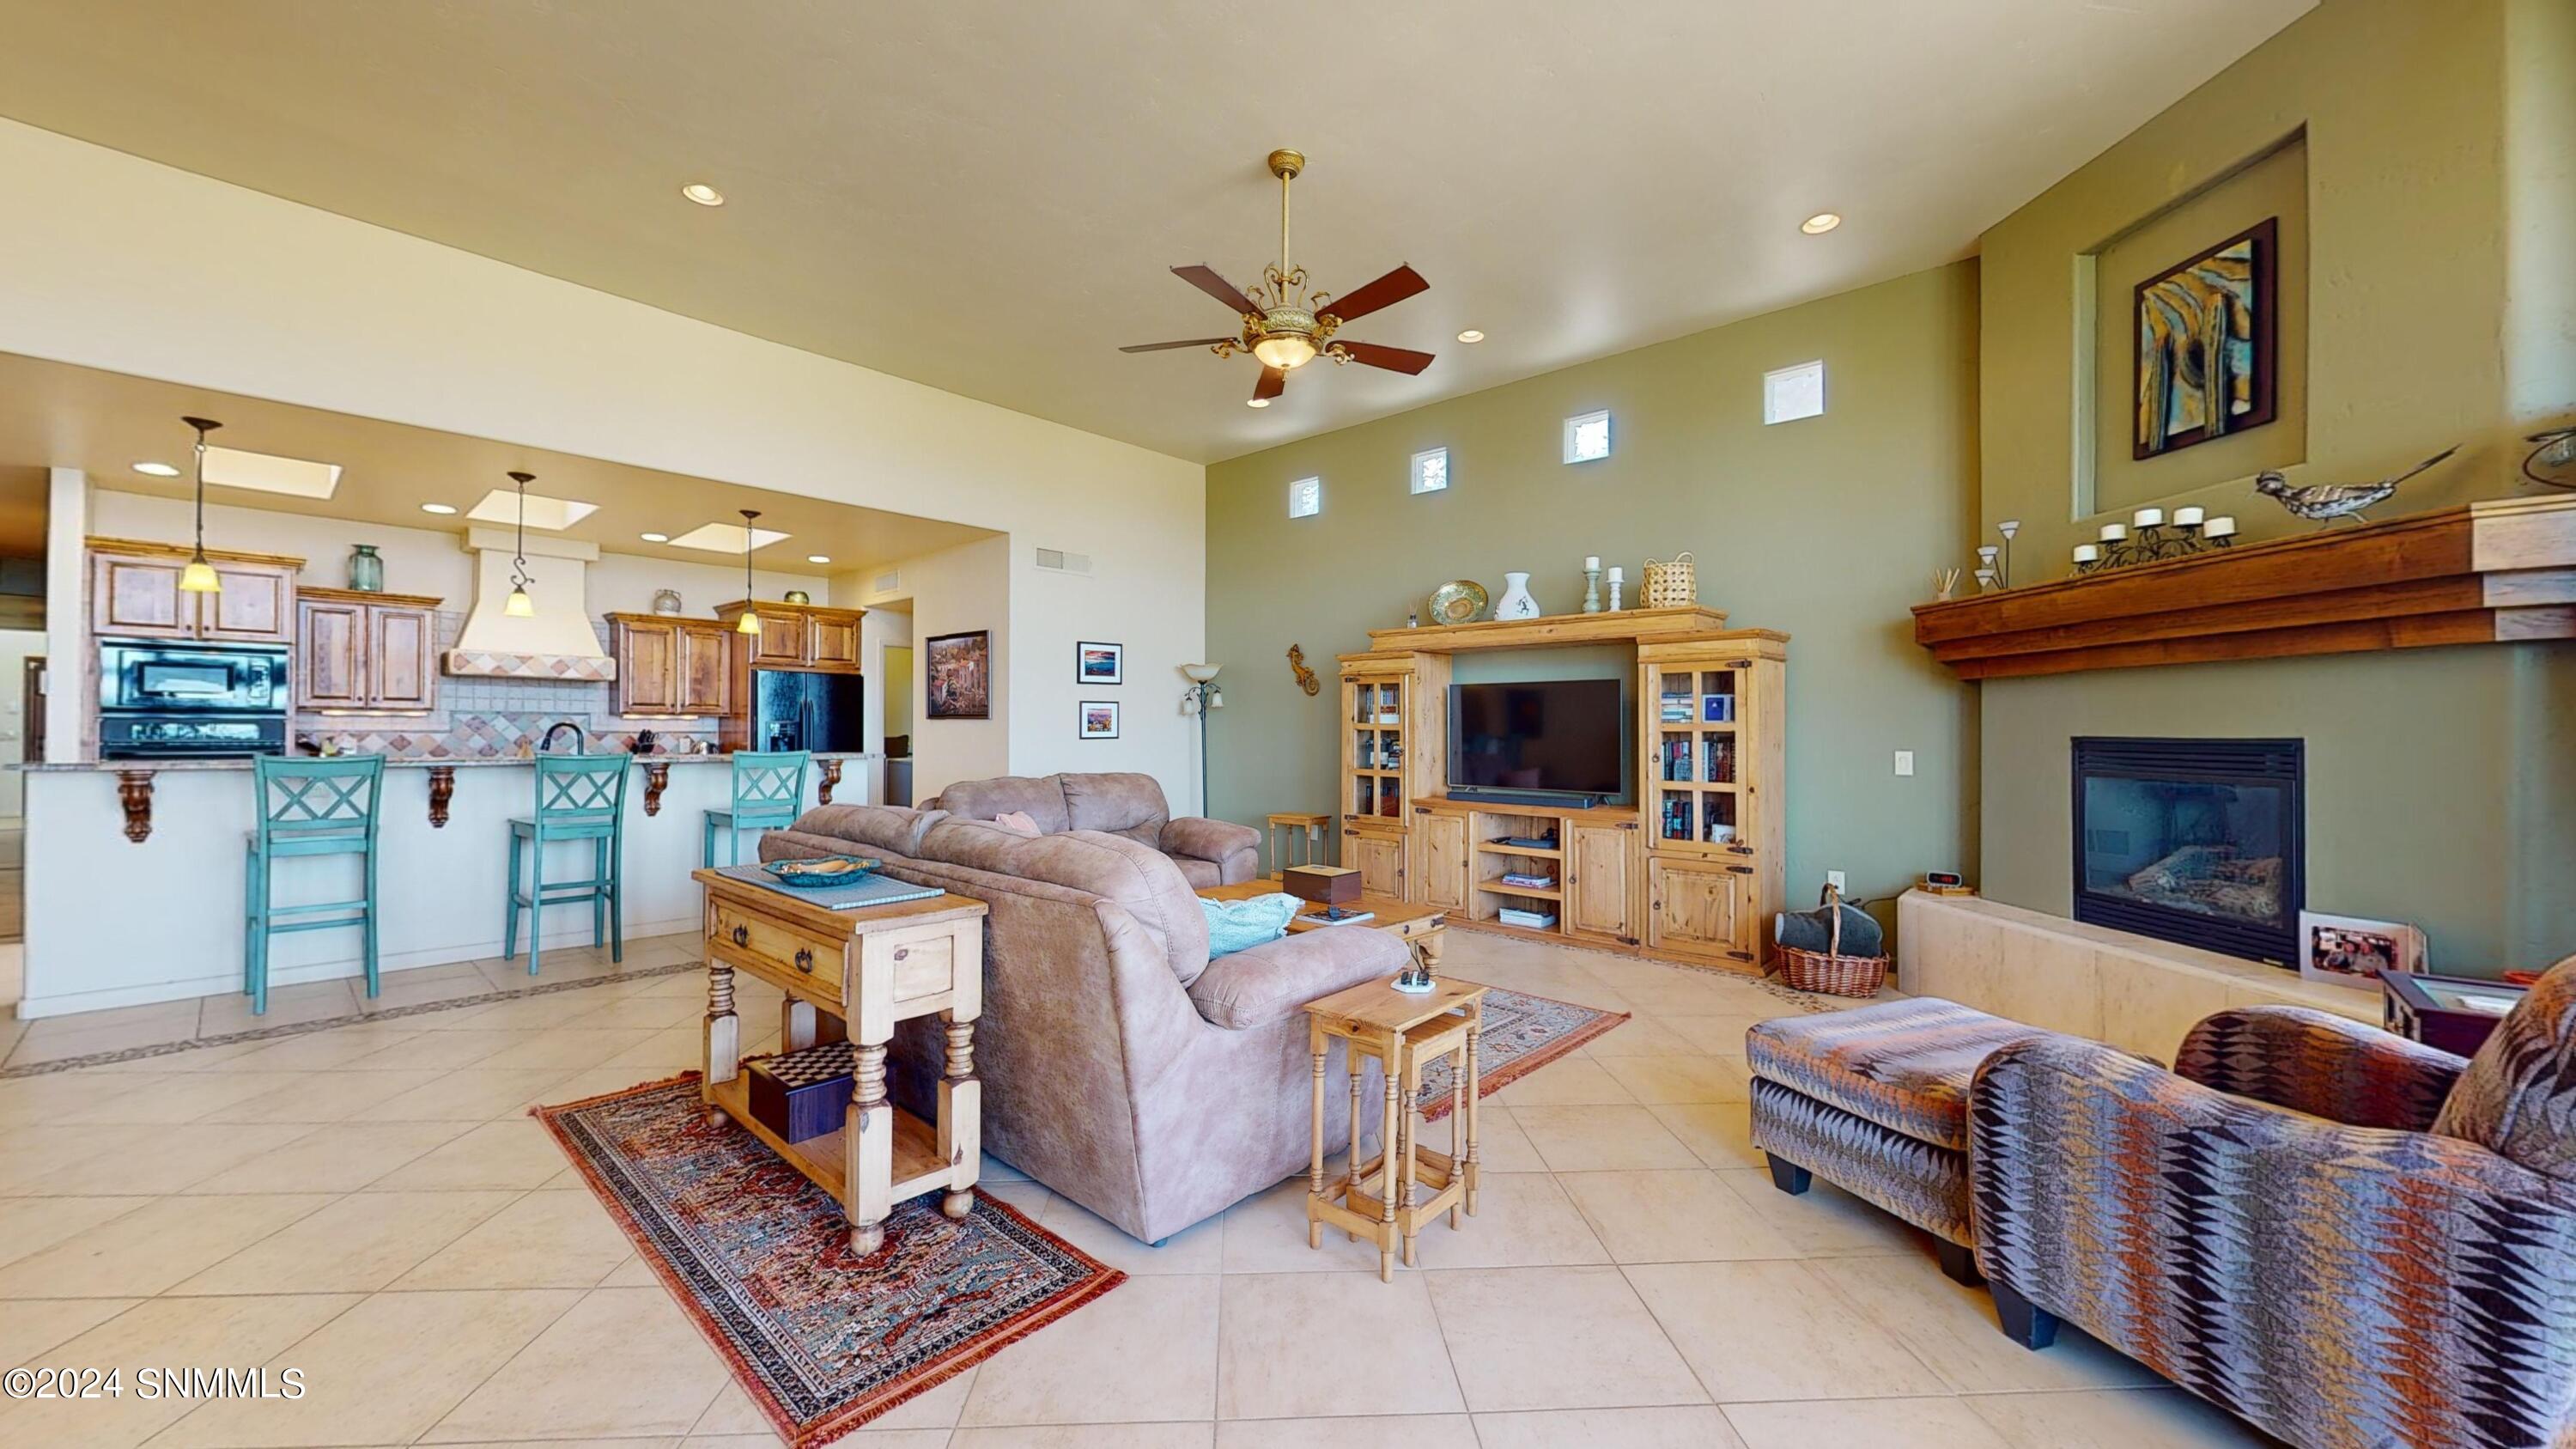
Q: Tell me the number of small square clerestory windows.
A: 4